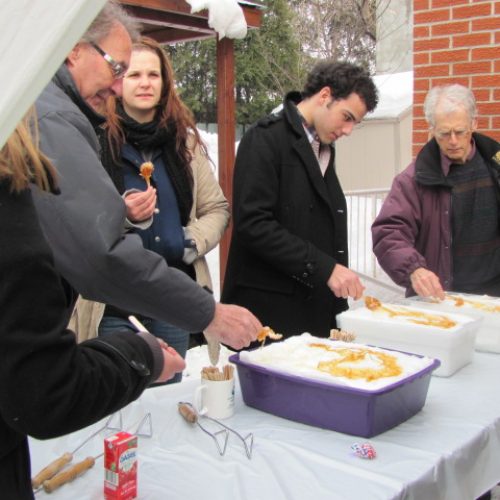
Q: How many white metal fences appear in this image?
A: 1